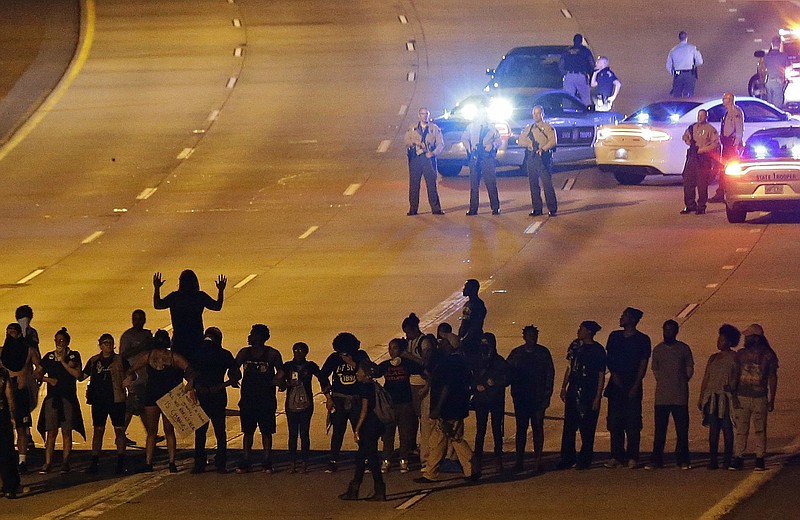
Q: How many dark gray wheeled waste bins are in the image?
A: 0